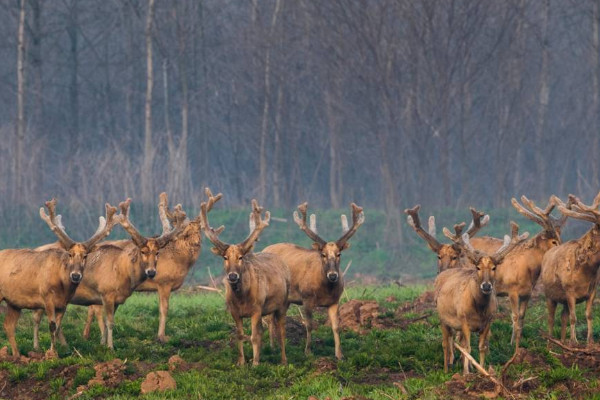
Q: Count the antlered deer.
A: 9